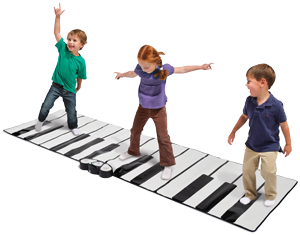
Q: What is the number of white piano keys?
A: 14